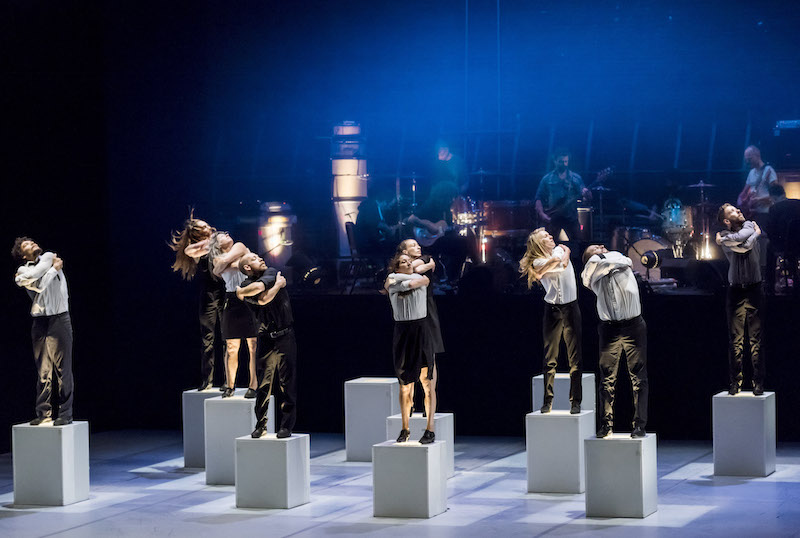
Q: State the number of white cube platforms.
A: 11